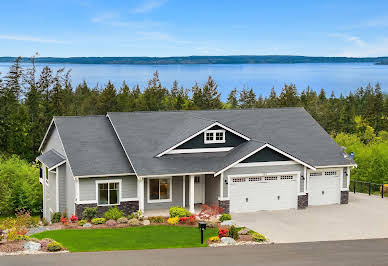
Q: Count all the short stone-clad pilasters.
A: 3